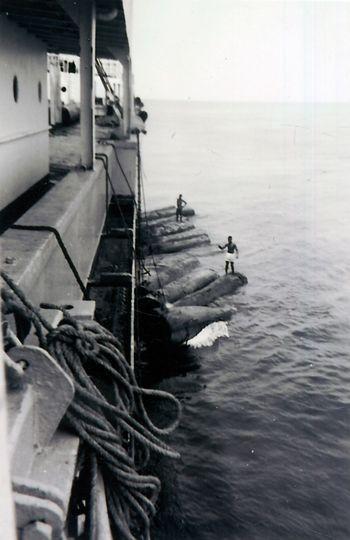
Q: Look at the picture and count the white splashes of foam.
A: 1